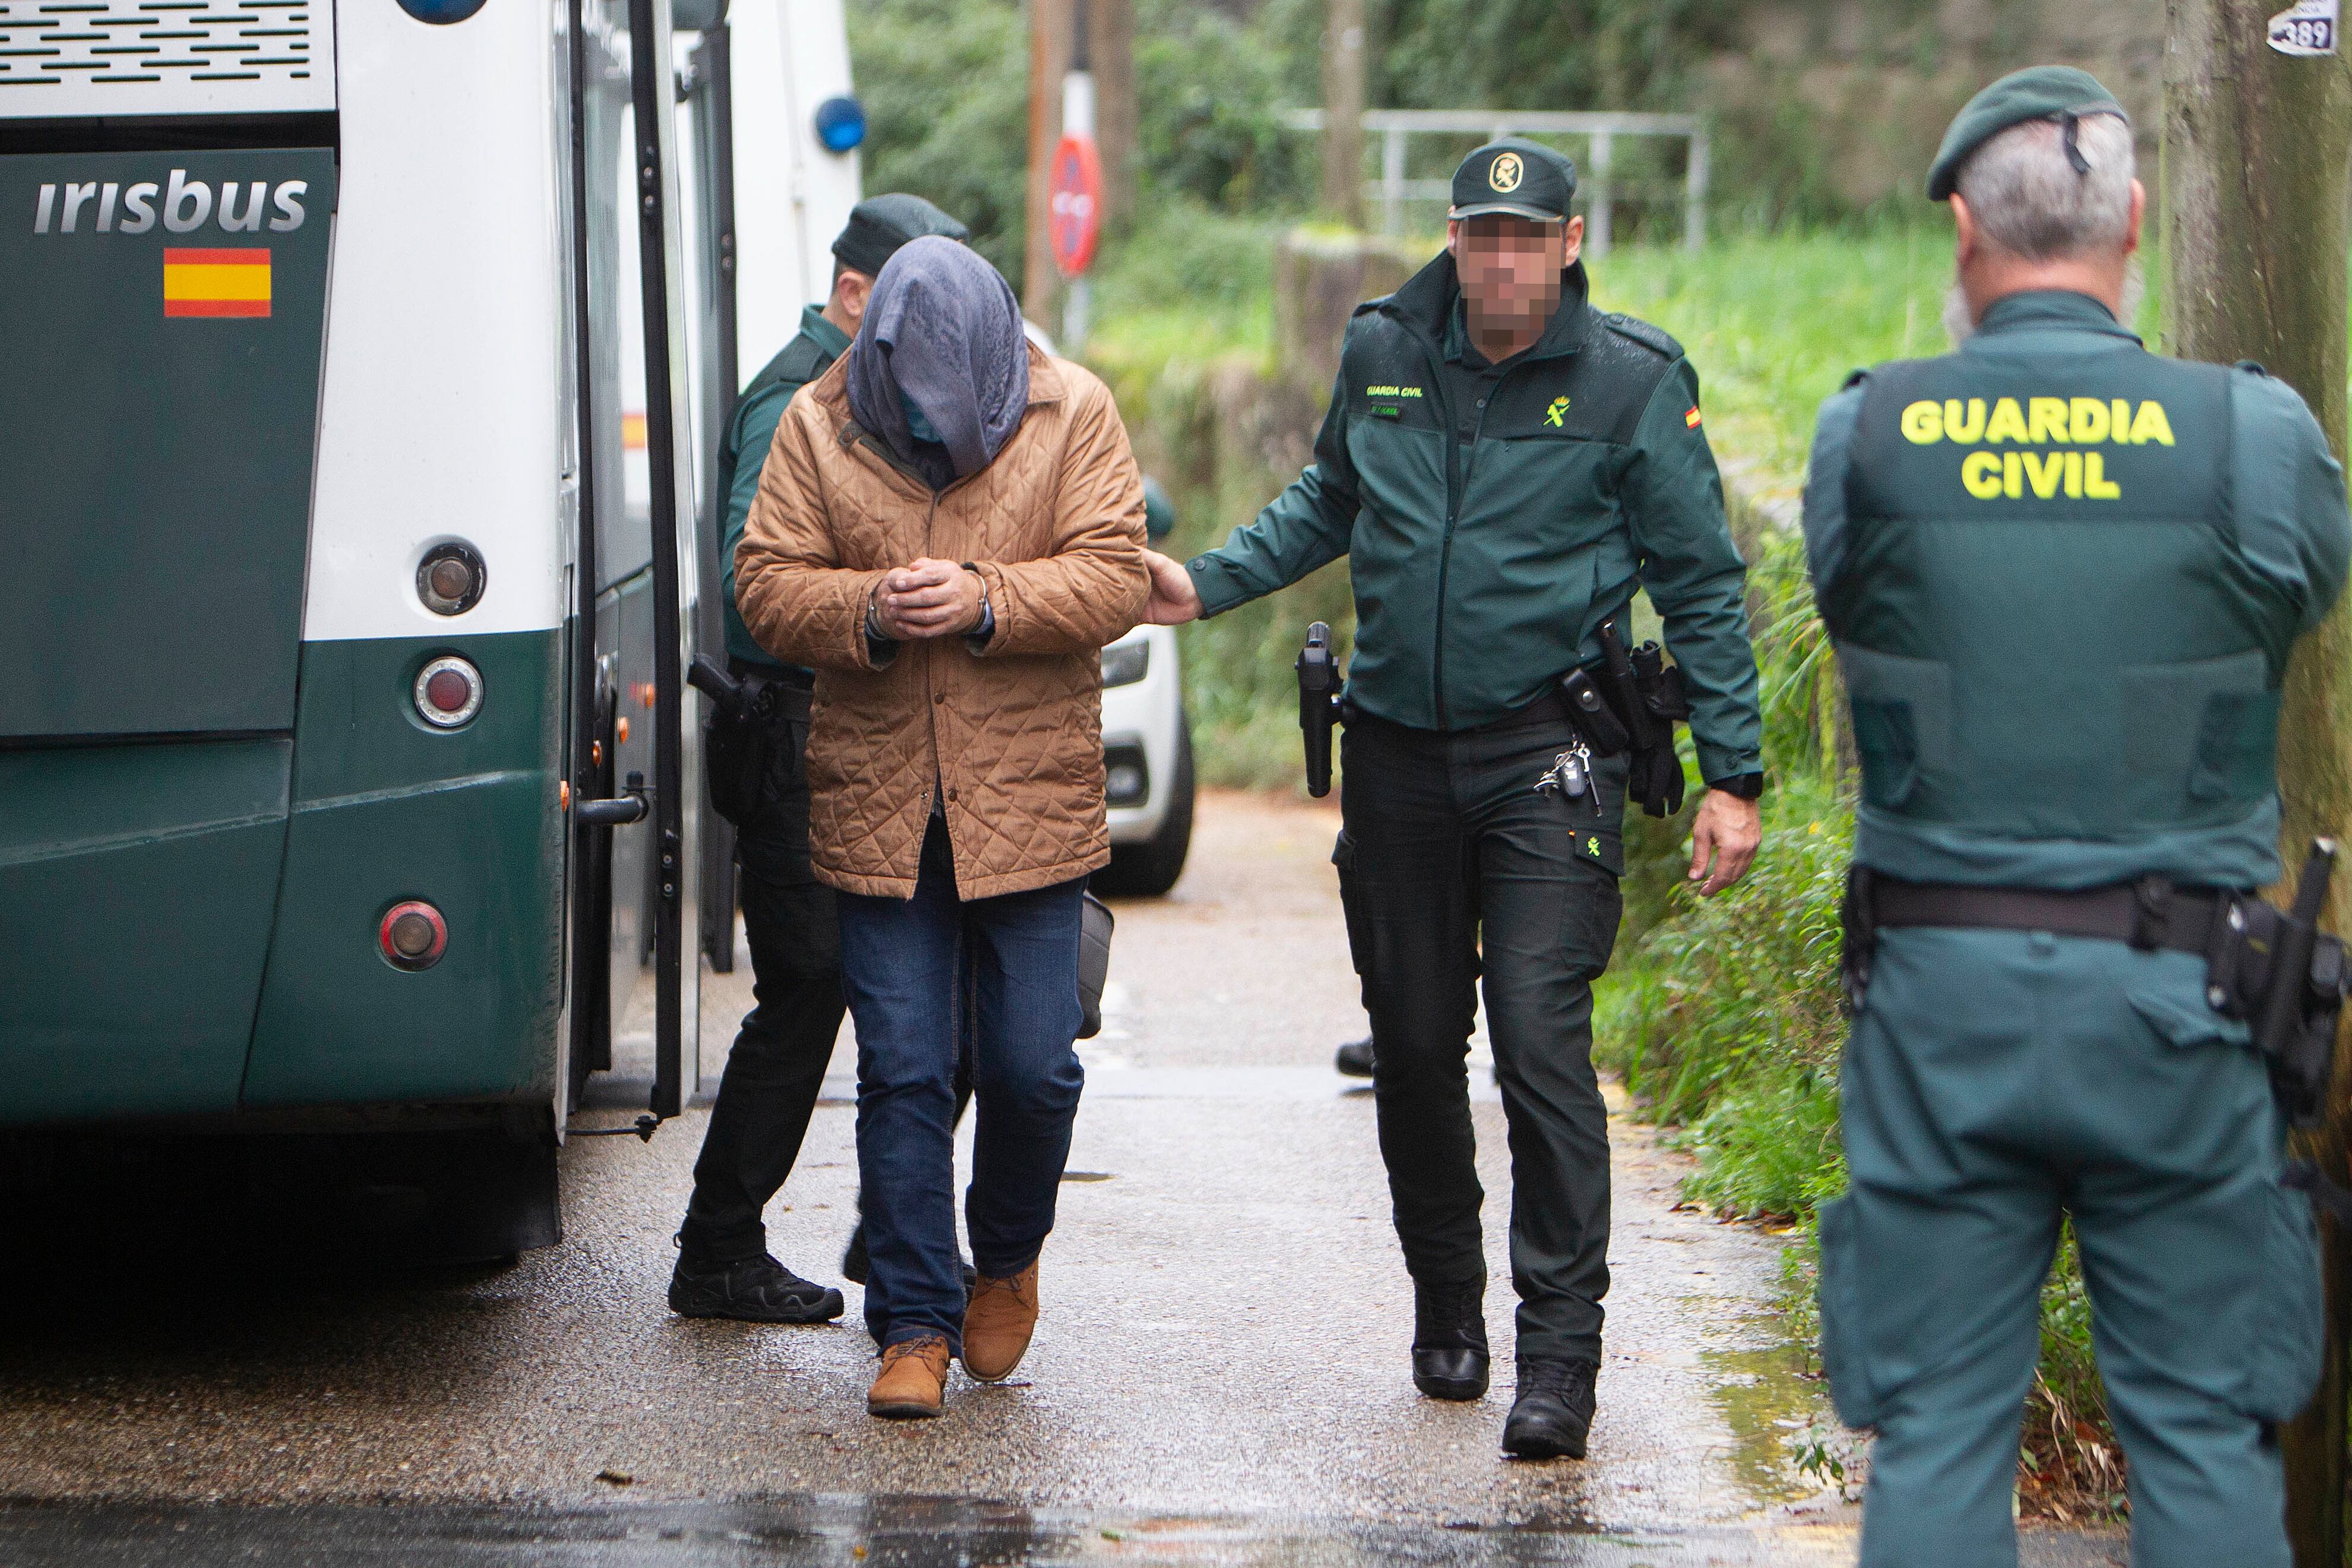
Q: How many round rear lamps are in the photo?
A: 3